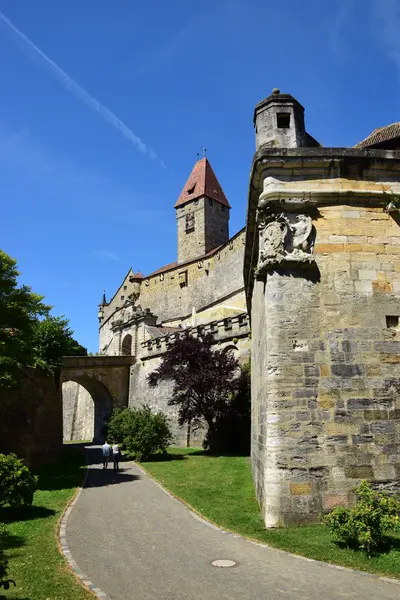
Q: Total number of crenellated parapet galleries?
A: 1